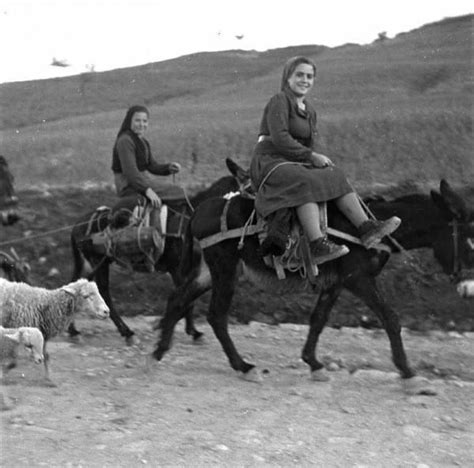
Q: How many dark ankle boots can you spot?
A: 2